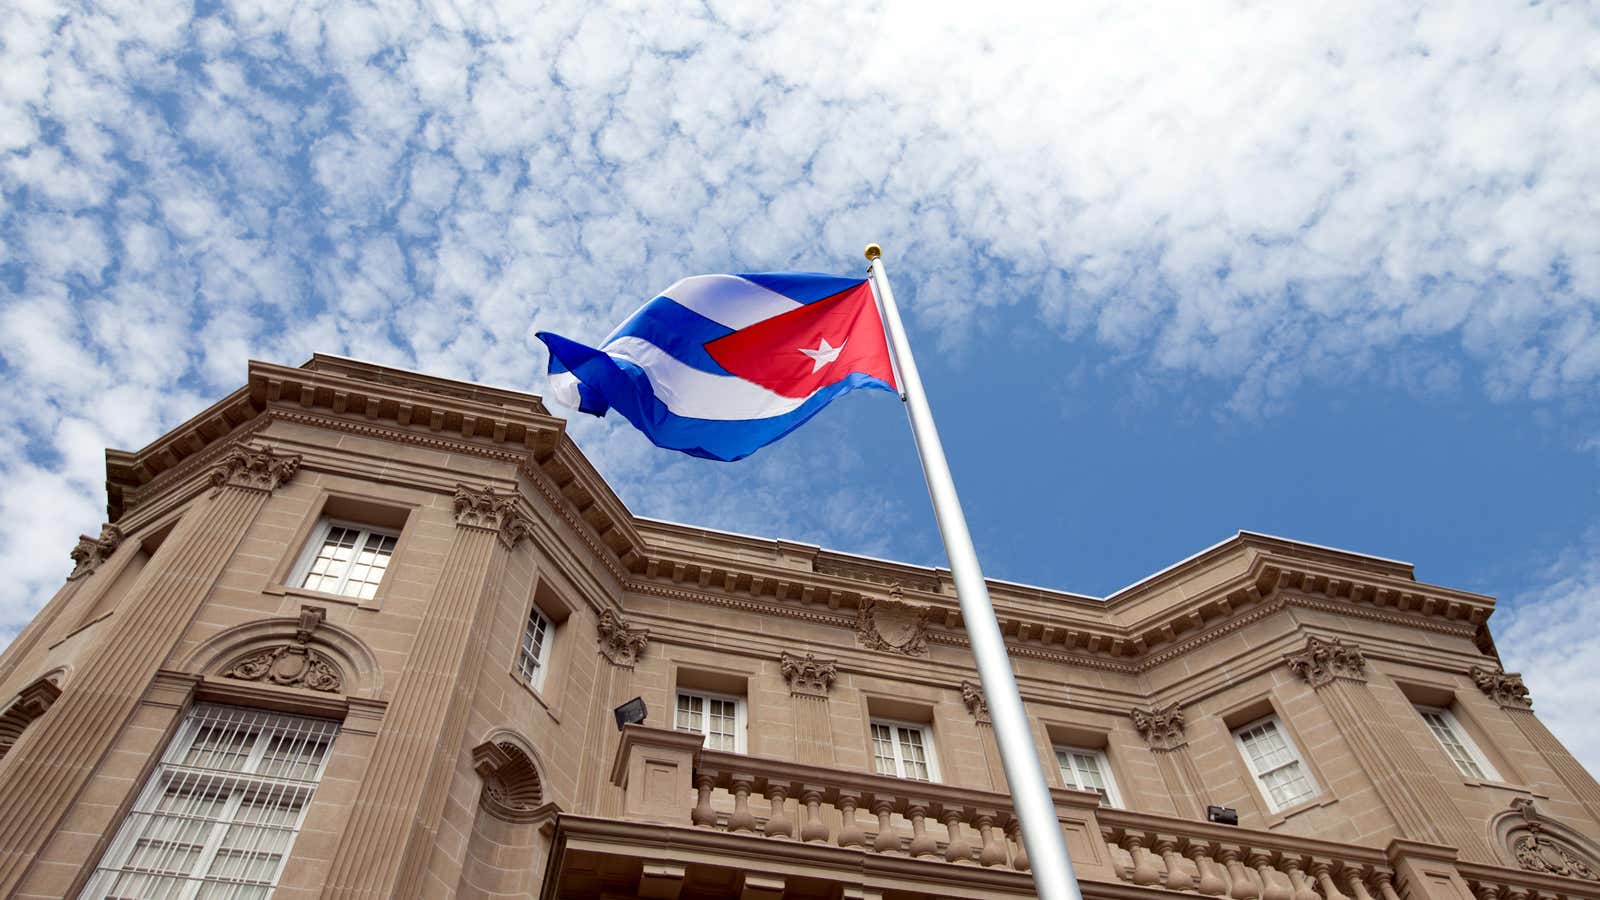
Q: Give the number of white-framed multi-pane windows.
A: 8